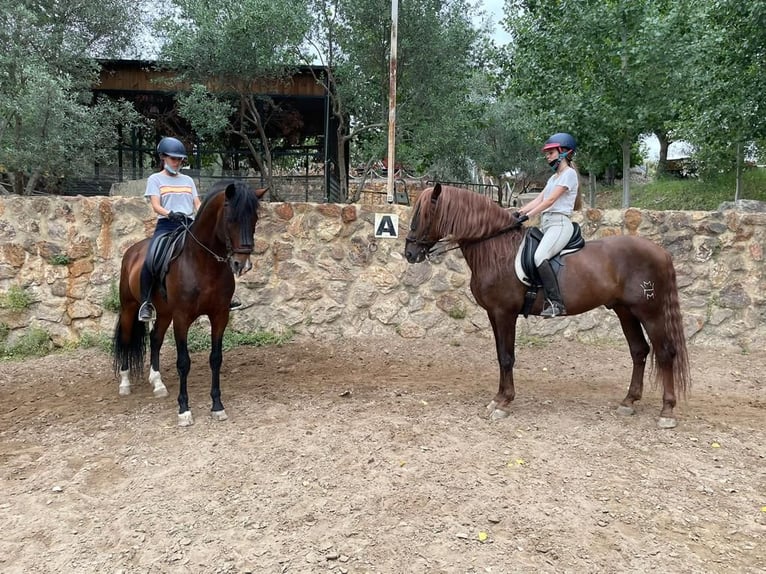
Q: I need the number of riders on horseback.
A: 2